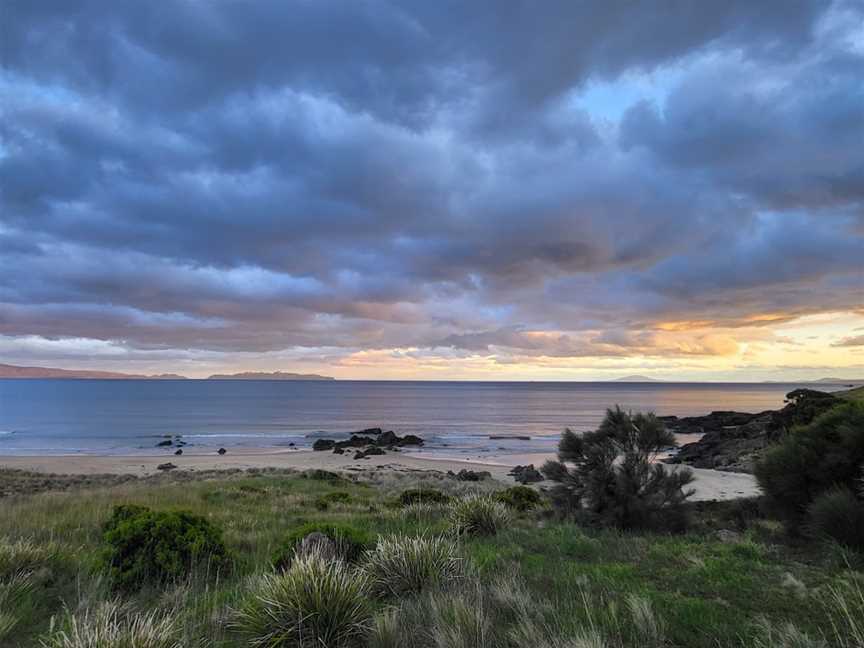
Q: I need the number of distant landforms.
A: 4